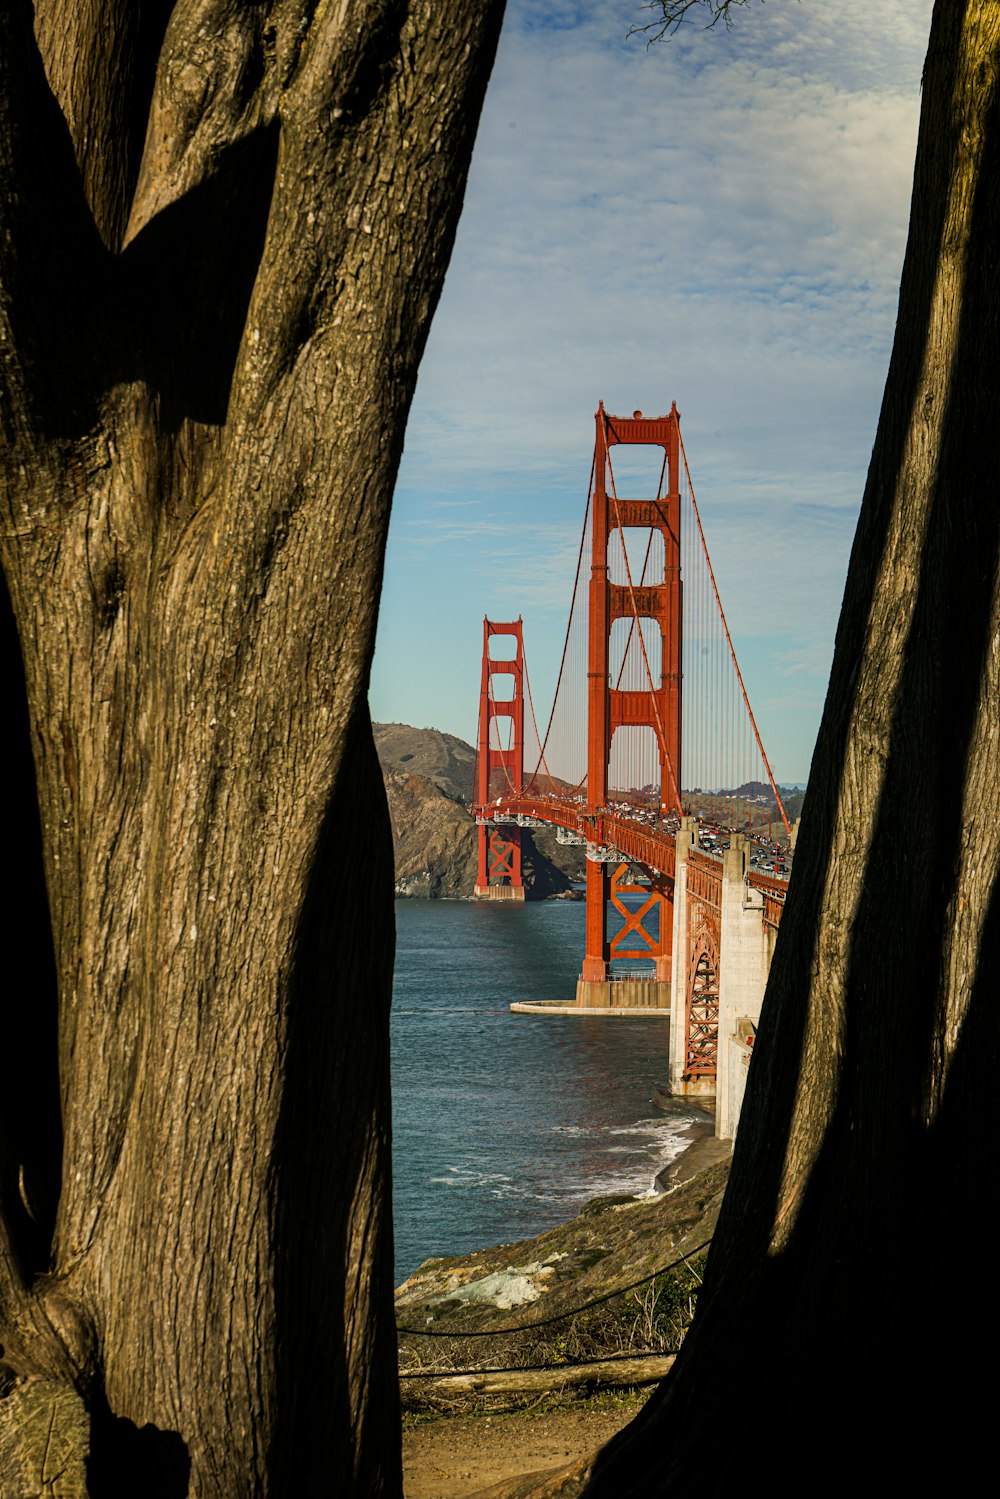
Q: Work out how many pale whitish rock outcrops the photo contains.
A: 1